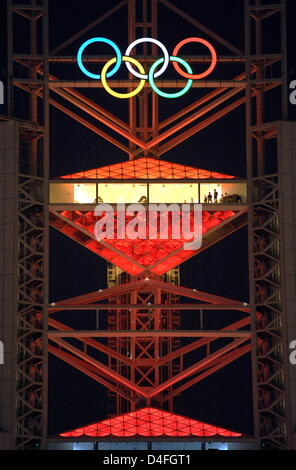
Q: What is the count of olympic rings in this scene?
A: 5